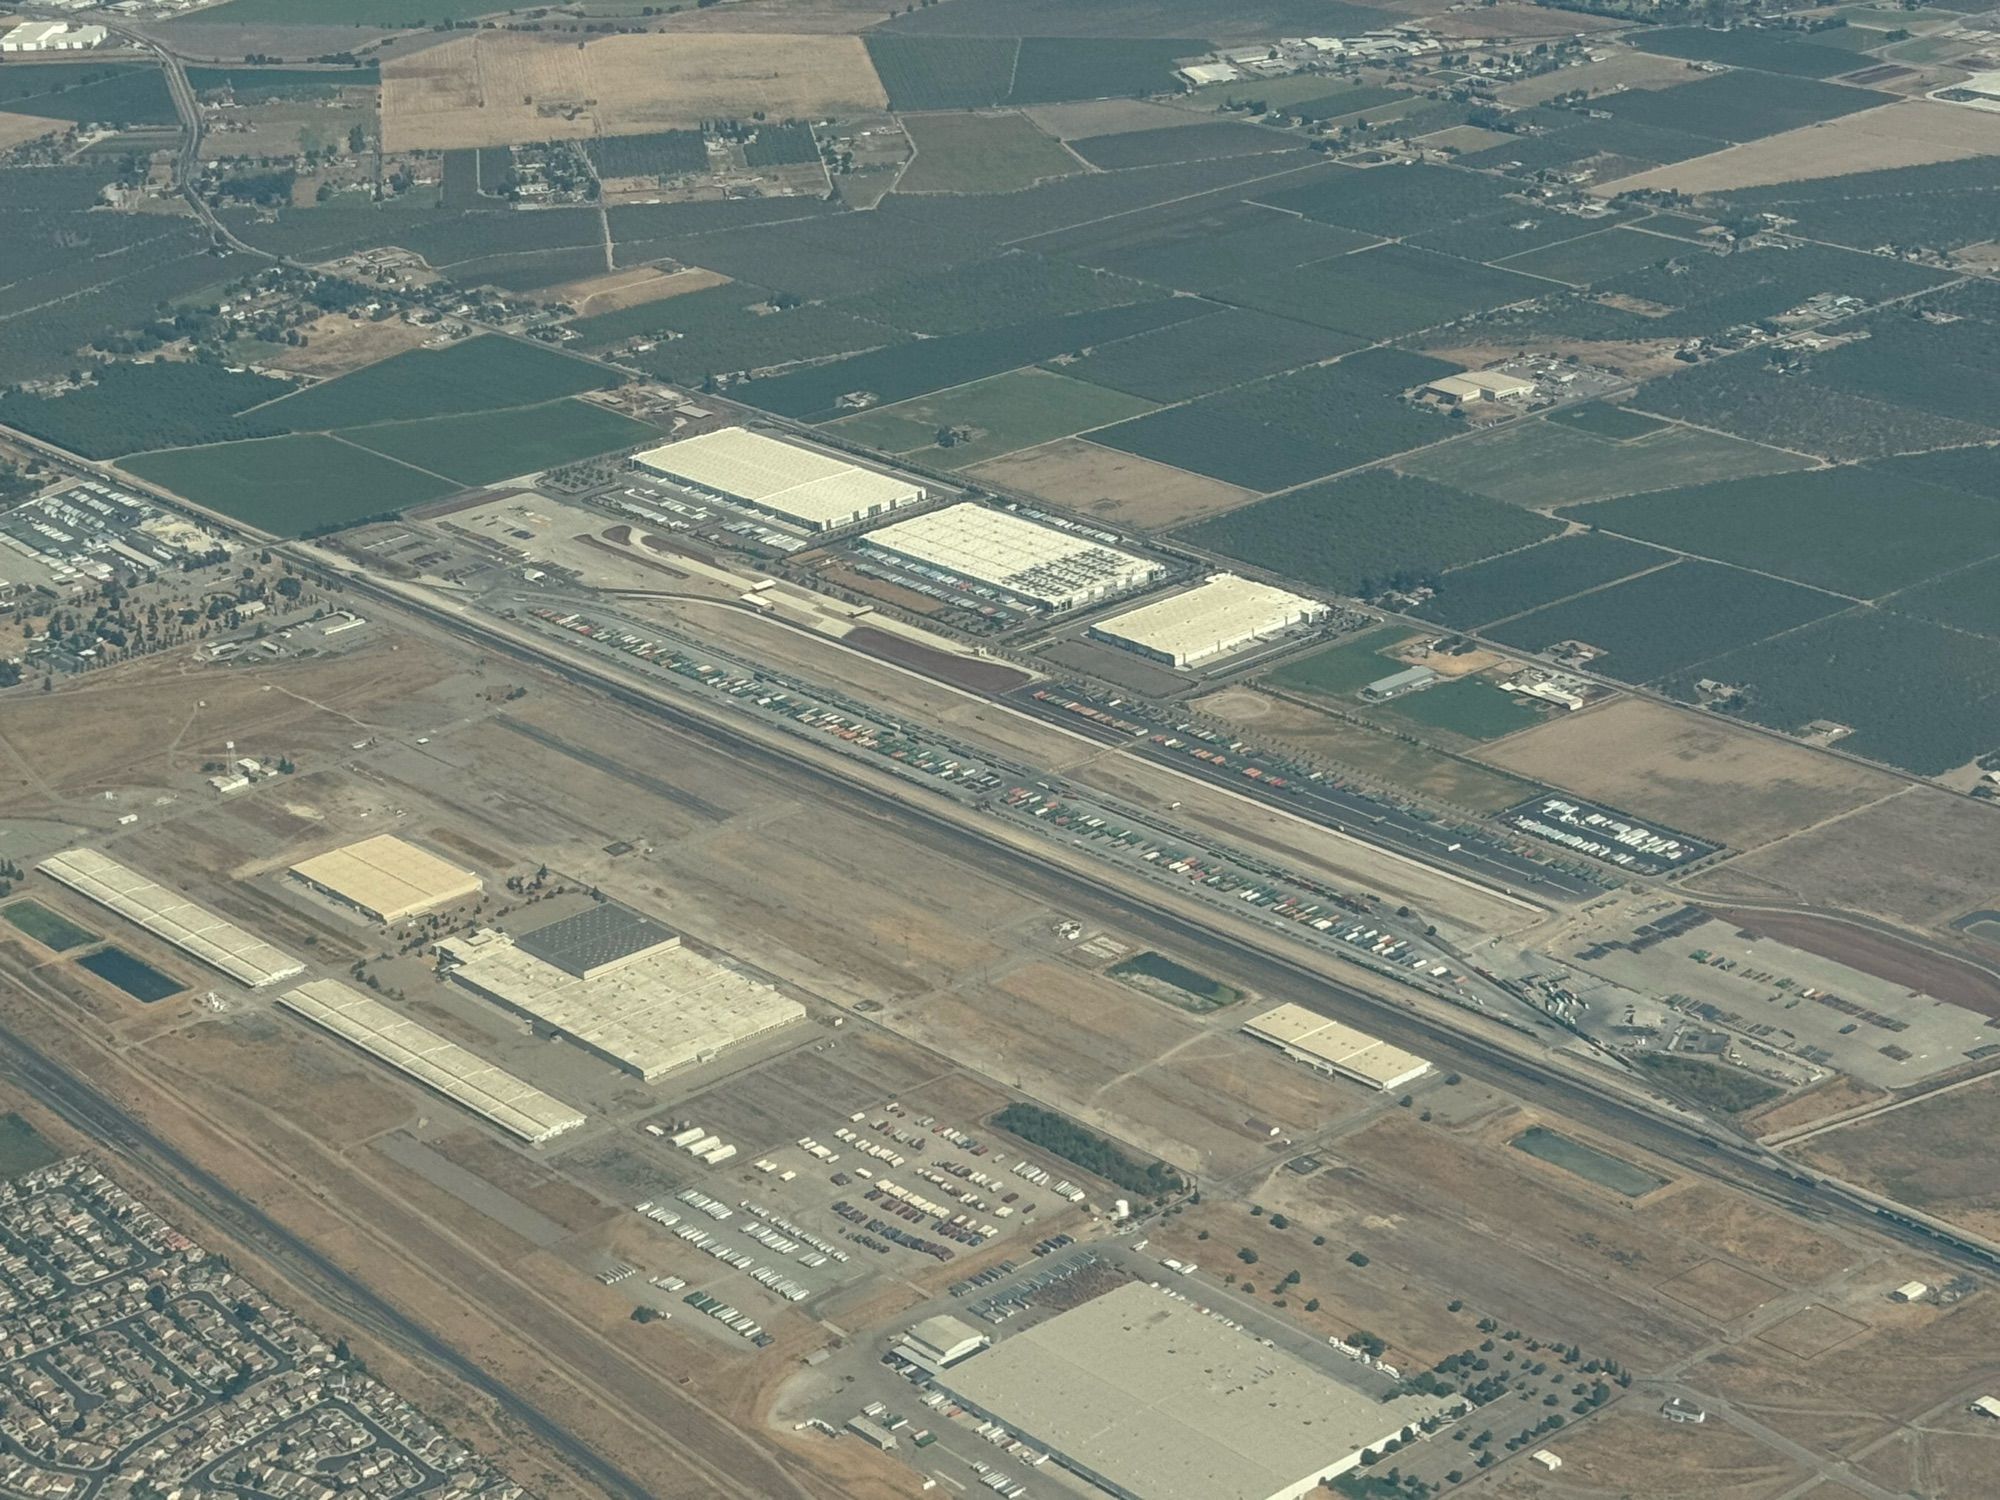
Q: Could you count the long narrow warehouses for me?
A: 2